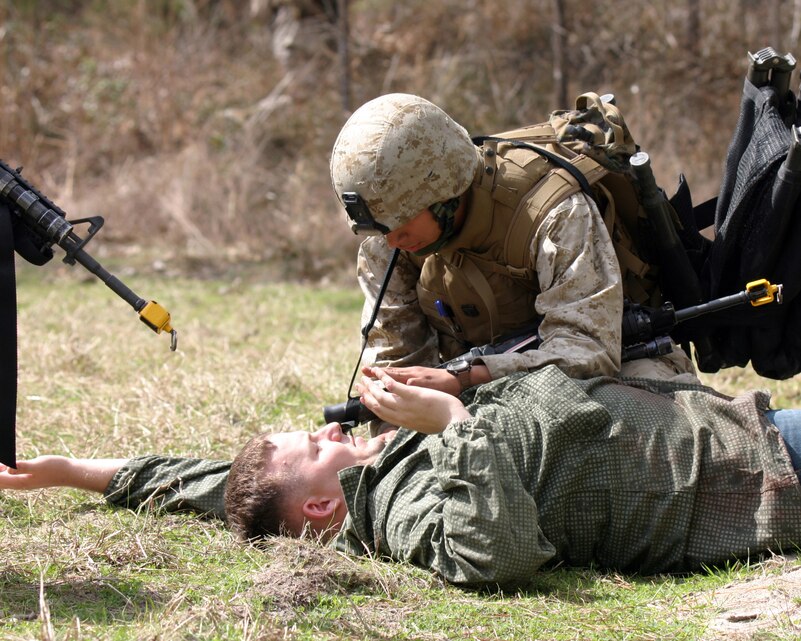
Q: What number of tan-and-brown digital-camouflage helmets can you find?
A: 1